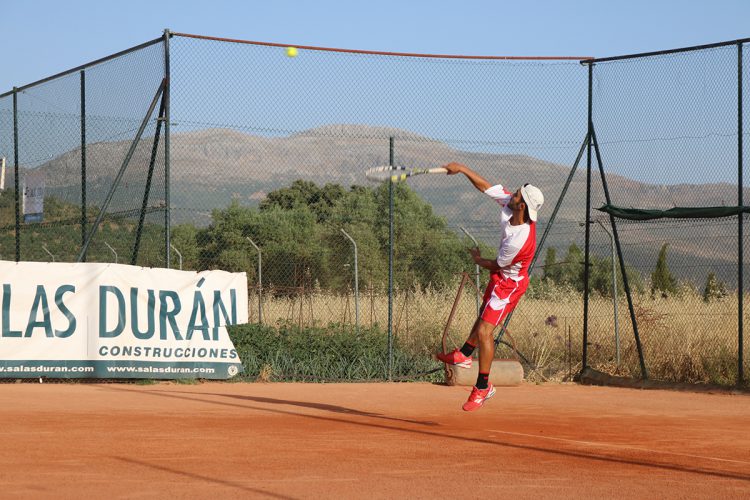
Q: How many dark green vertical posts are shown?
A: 6